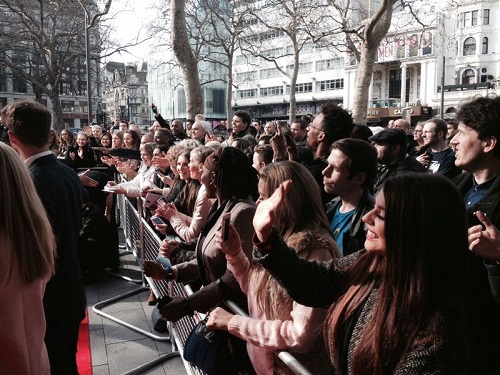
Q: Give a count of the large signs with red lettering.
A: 1